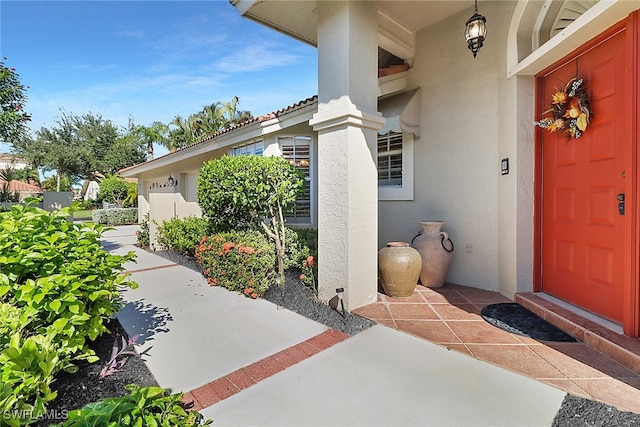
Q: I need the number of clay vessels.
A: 2